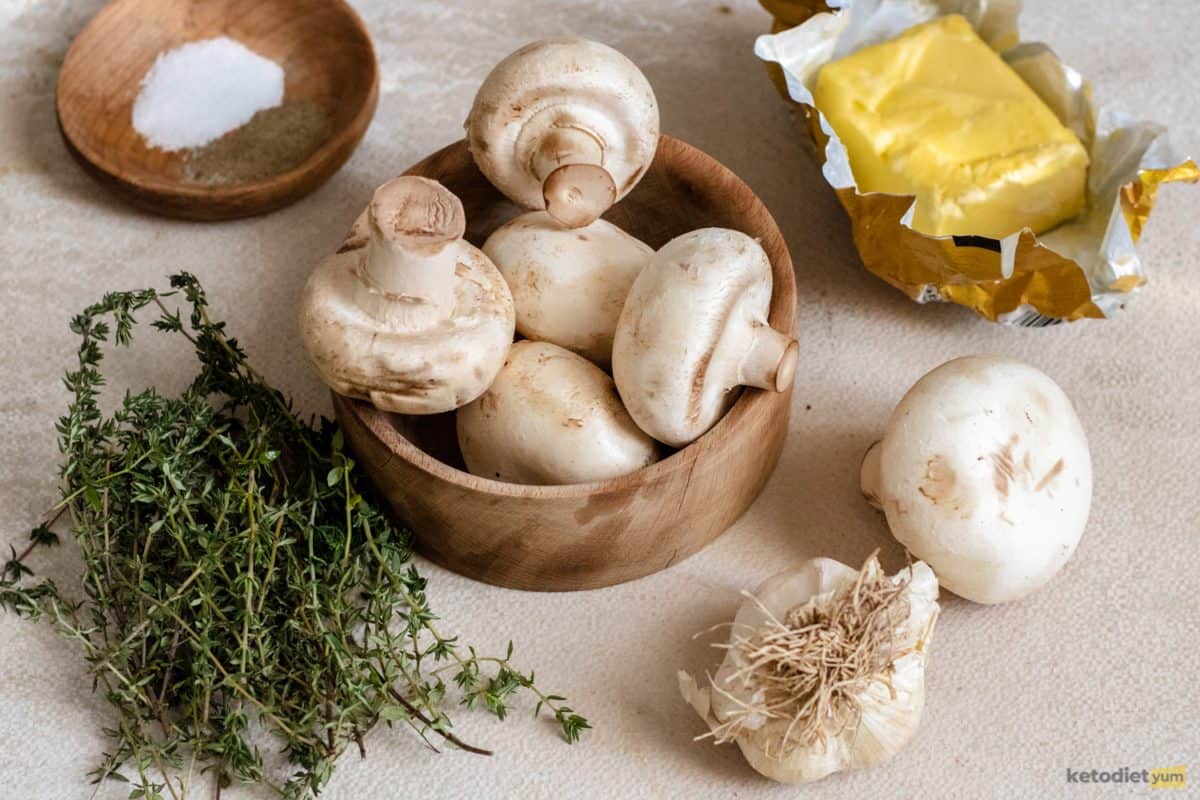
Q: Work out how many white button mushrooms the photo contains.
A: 6